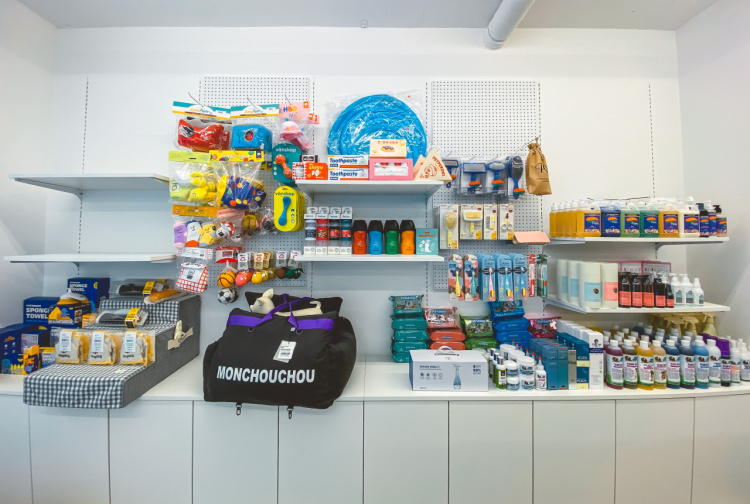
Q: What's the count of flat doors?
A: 10